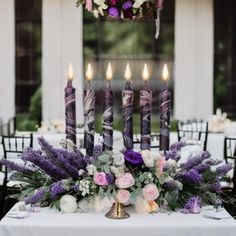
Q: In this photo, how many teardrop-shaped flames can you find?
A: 6